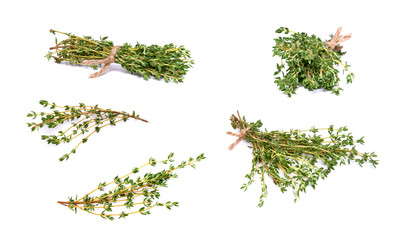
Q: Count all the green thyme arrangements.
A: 5